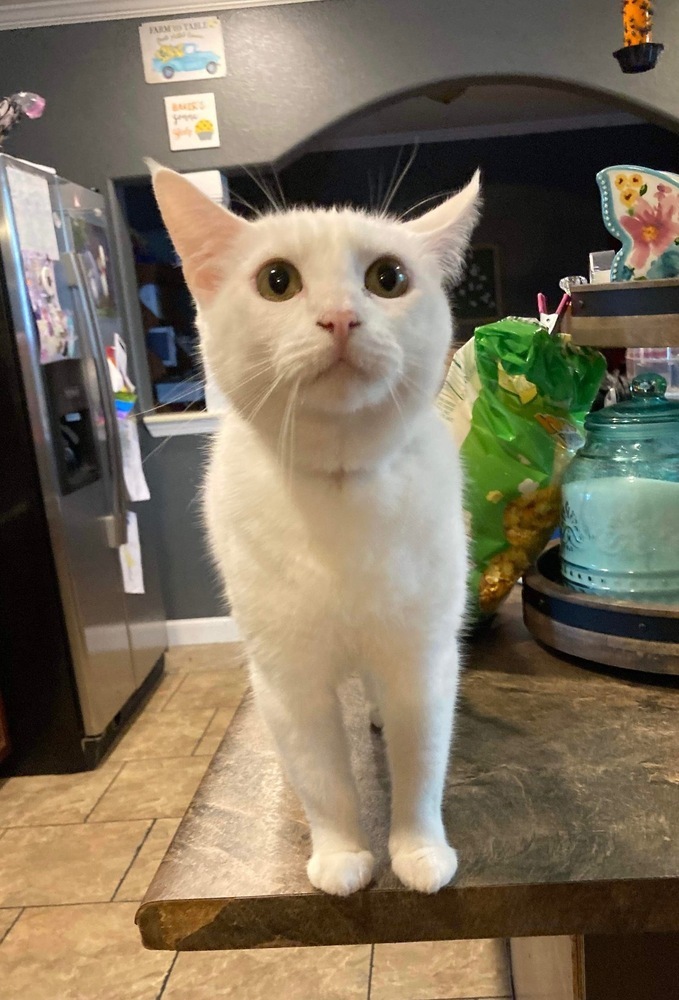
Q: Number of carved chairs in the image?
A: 0